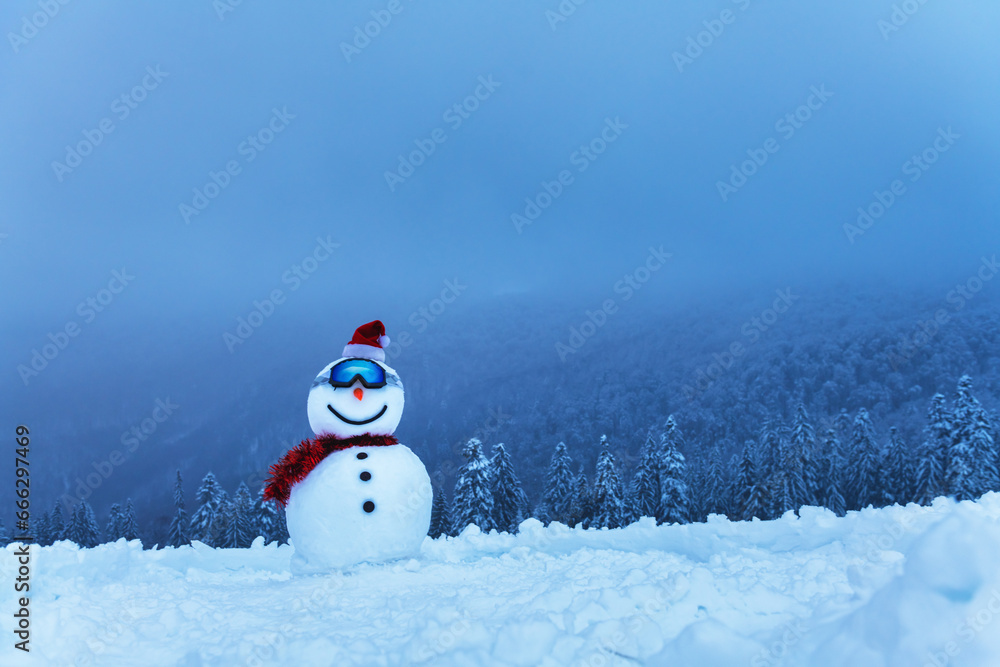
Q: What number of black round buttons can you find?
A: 3